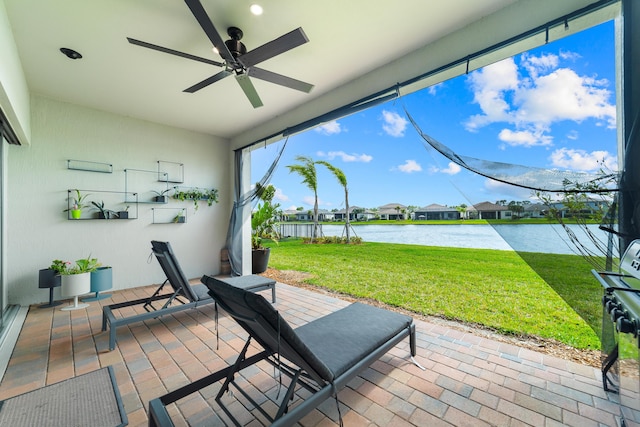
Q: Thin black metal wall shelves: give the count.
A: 6